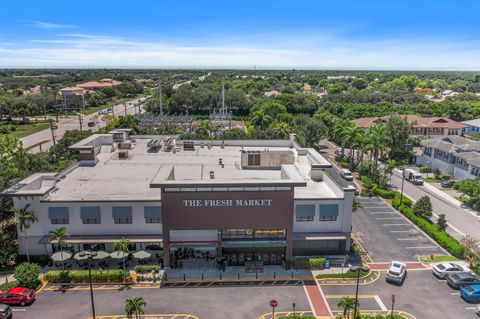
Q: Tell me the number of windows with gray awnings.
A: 6